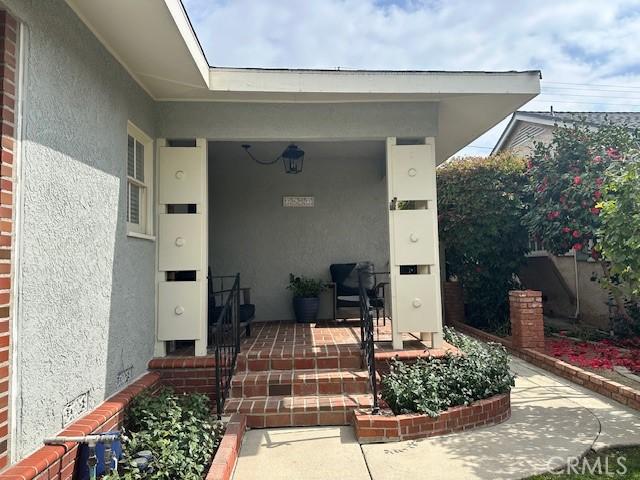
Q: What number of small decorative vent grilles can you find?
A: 2